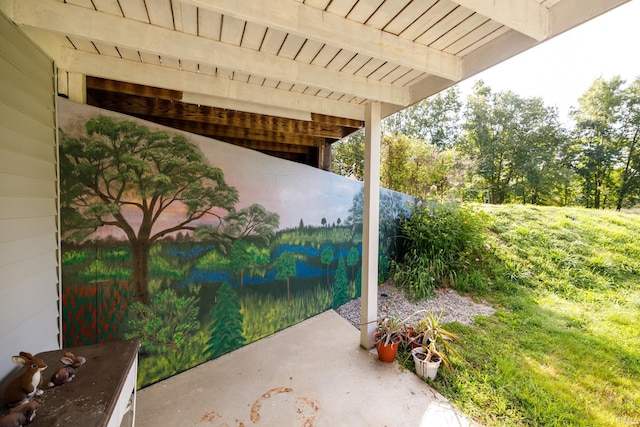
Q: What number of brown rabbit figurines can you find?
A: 3